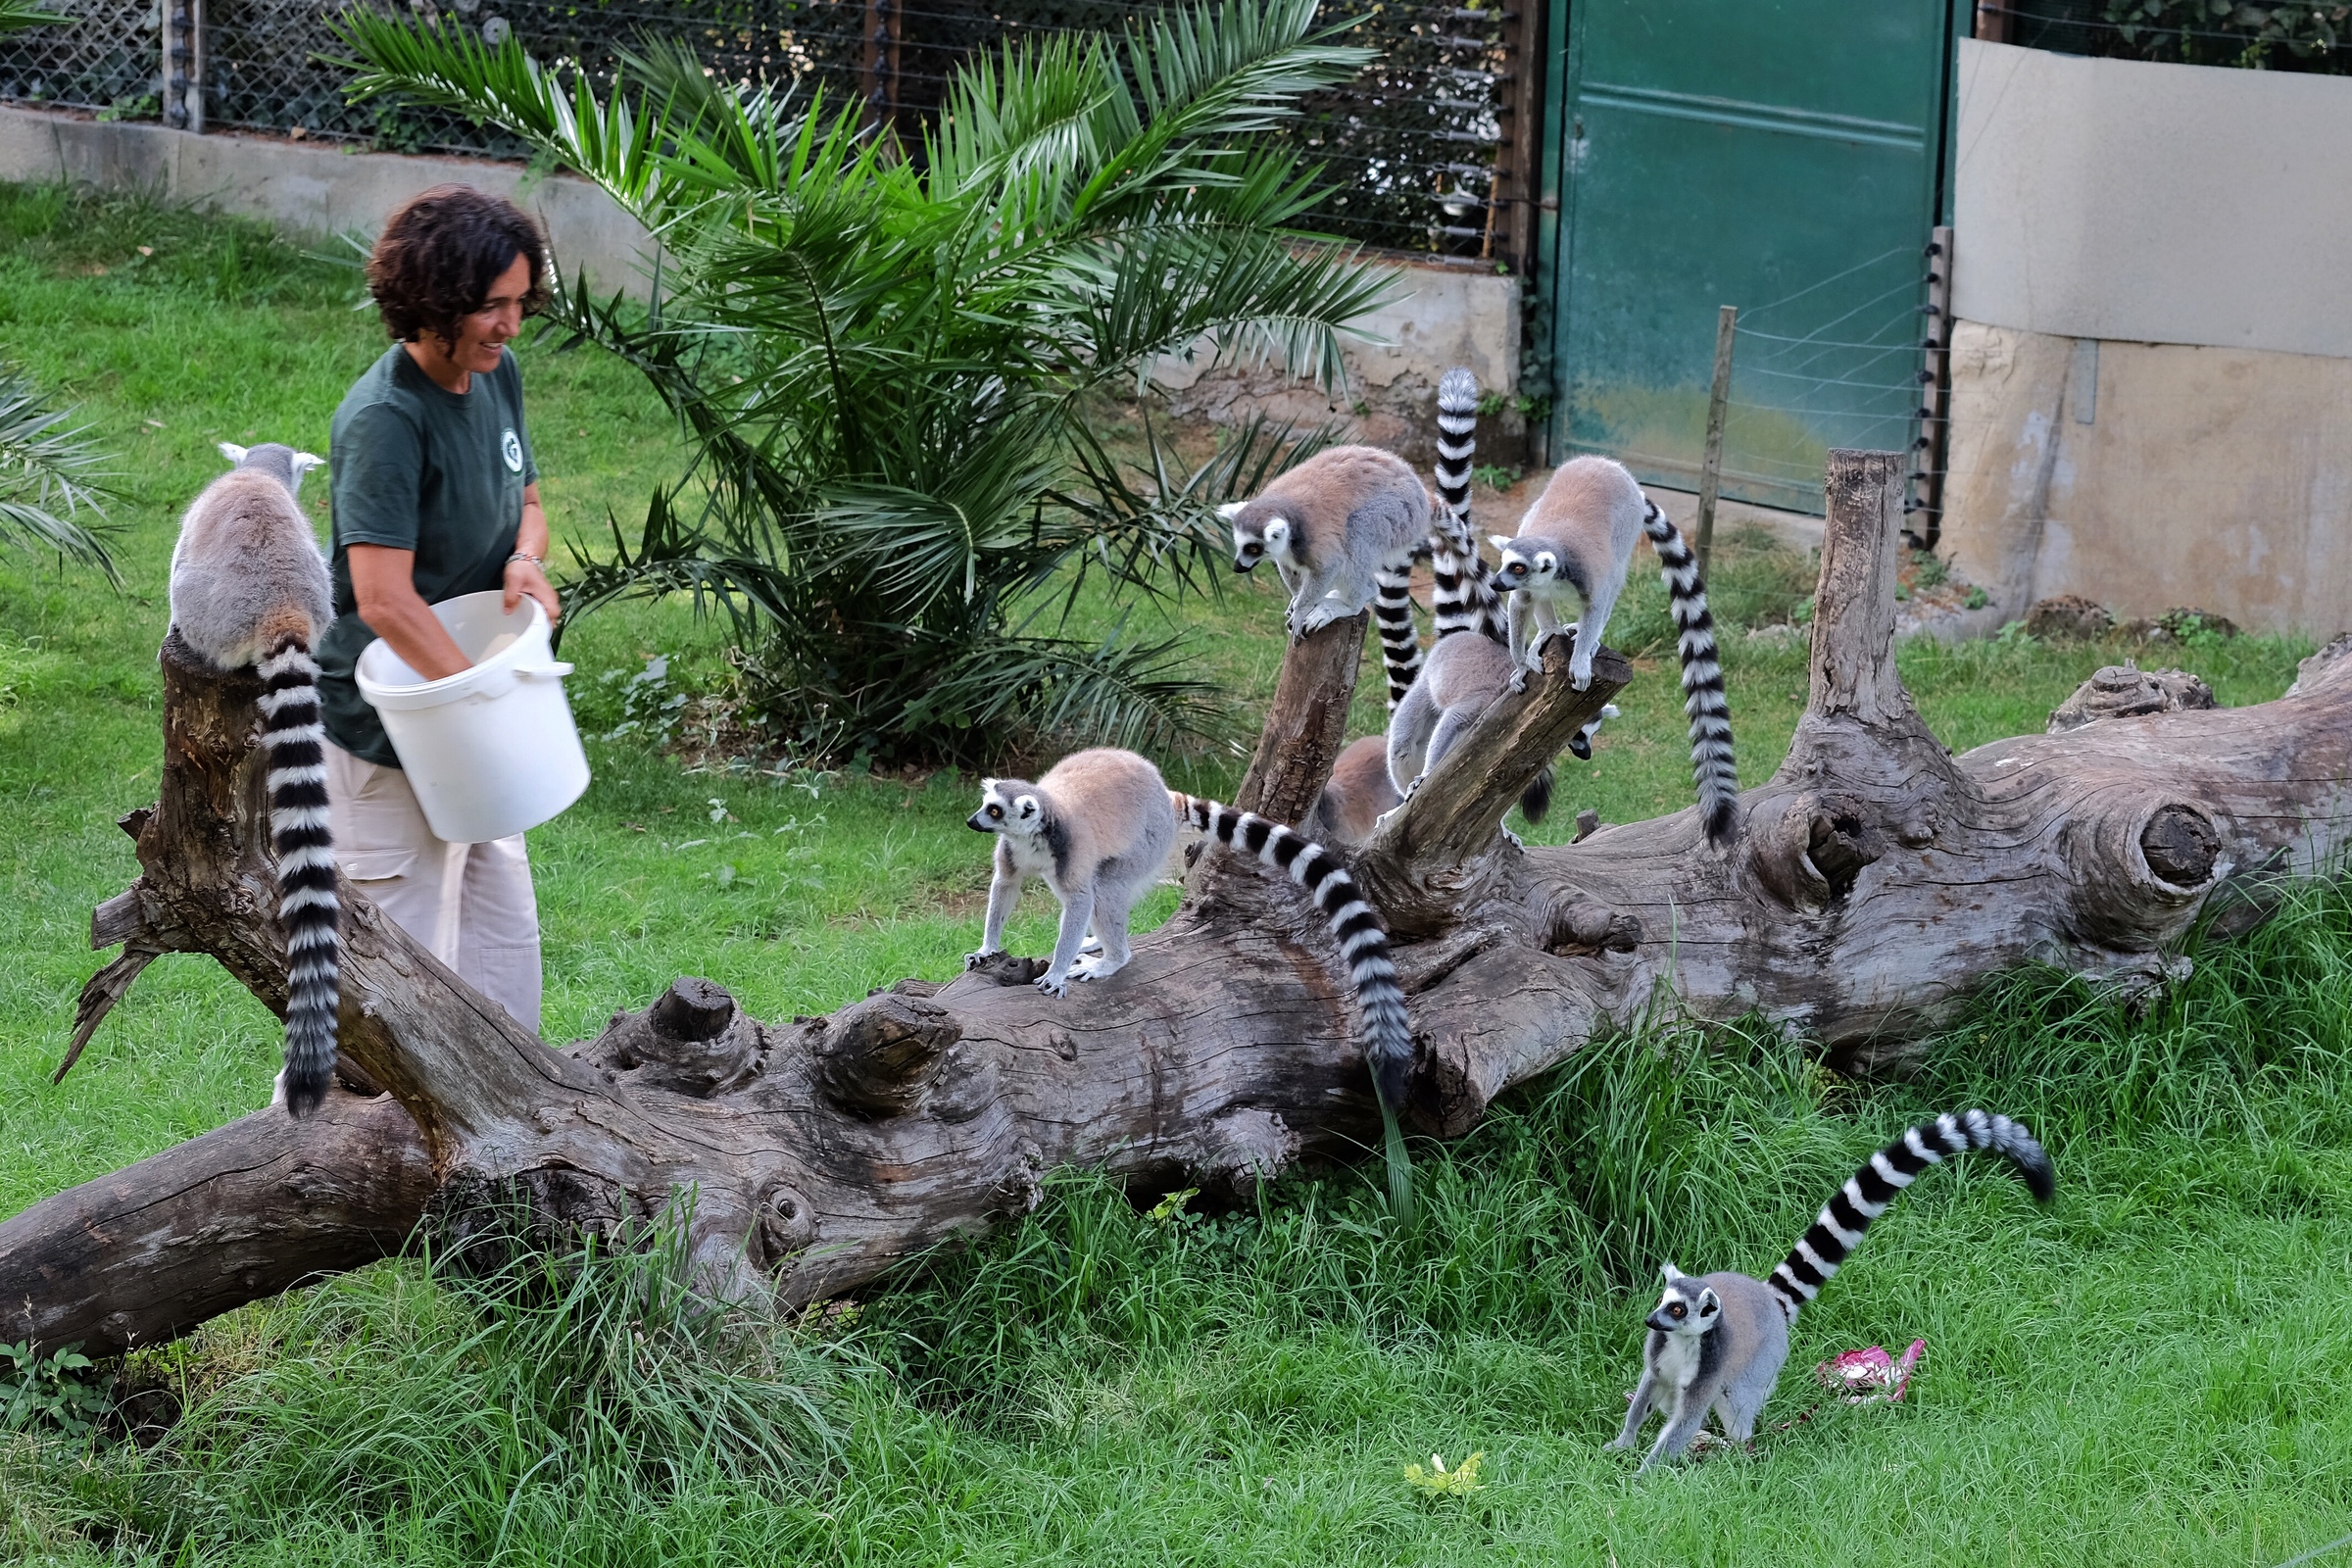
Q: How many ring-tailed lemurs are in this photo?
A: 7